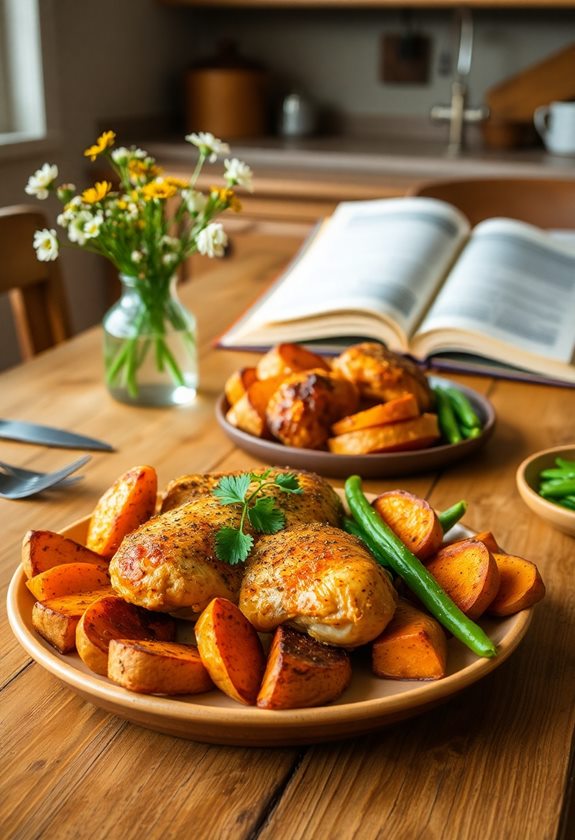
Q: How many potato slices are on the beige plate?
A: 13